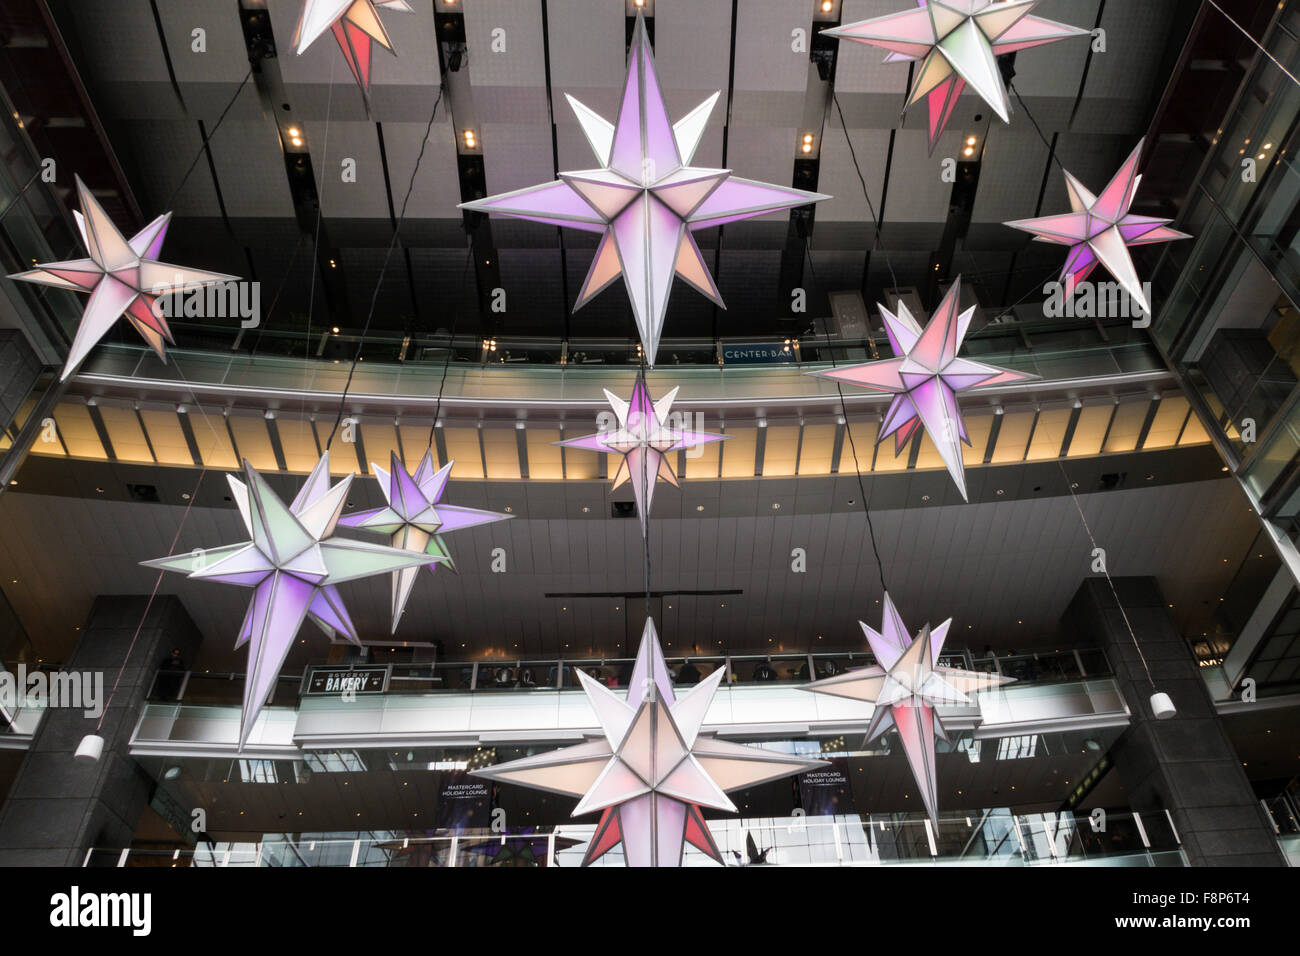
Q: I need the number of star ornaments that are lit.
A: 11